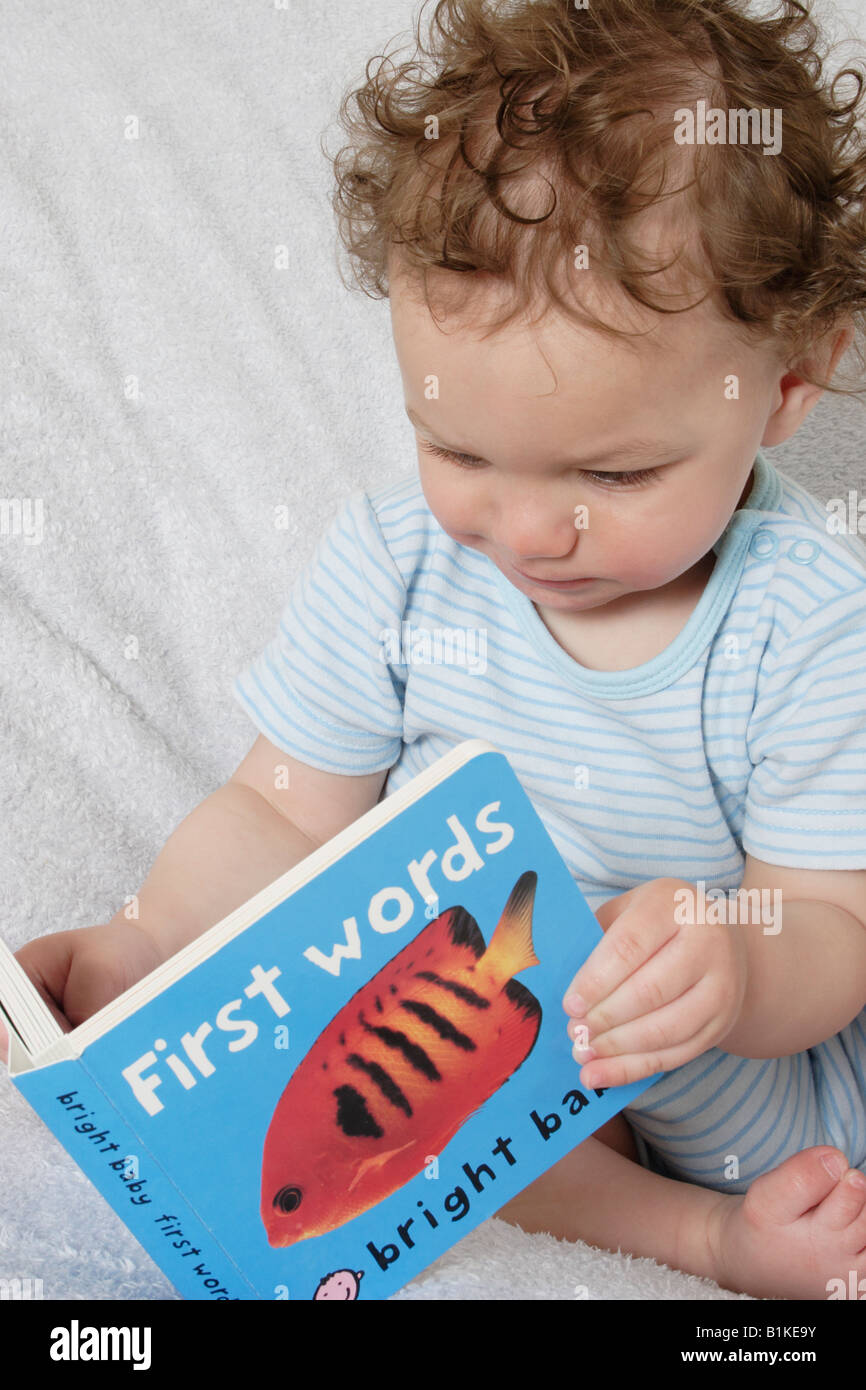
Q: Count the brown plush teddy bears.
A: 0